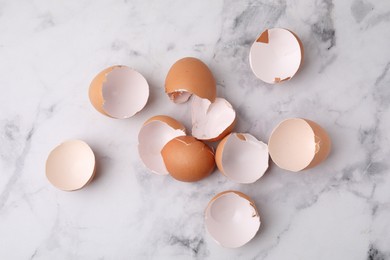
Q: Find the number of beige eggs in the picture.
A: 2